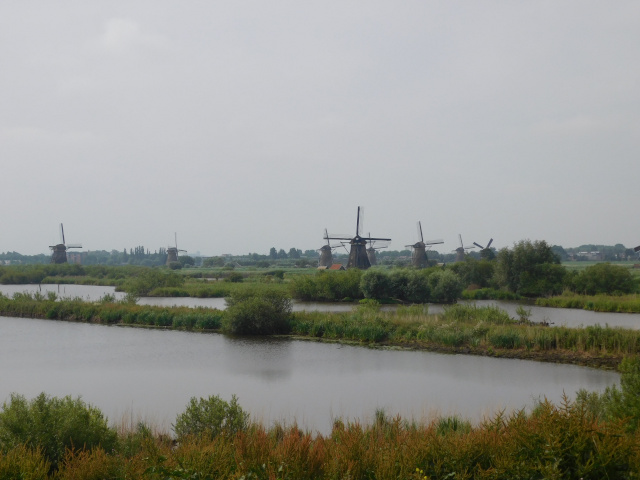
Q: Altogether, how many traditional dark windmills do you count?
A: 8